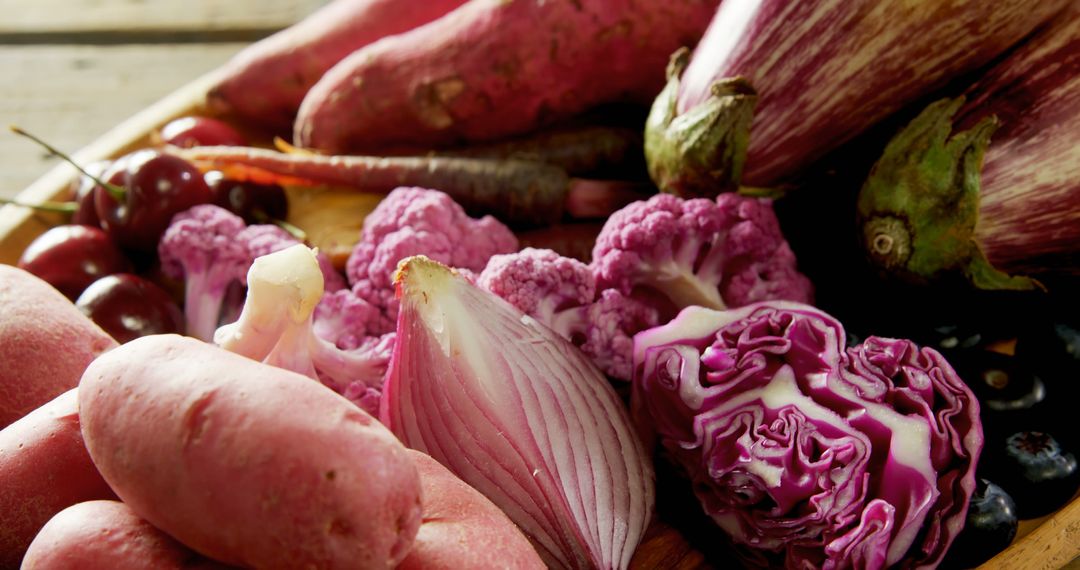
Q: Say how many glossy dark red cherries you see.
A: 6